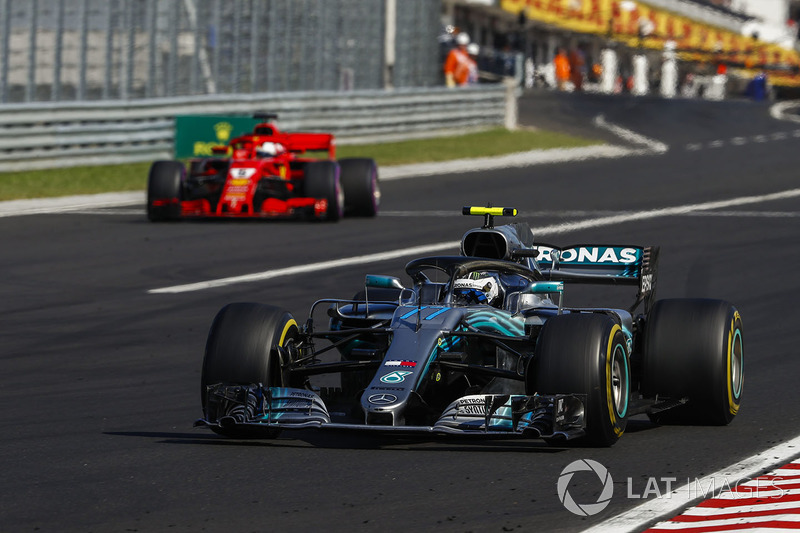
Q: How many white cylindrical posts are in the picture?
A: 3